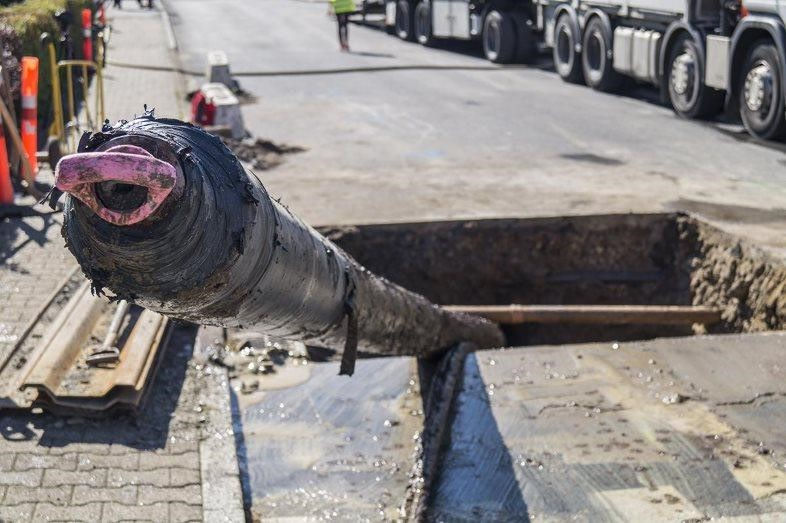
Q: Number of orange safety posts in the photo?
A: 3